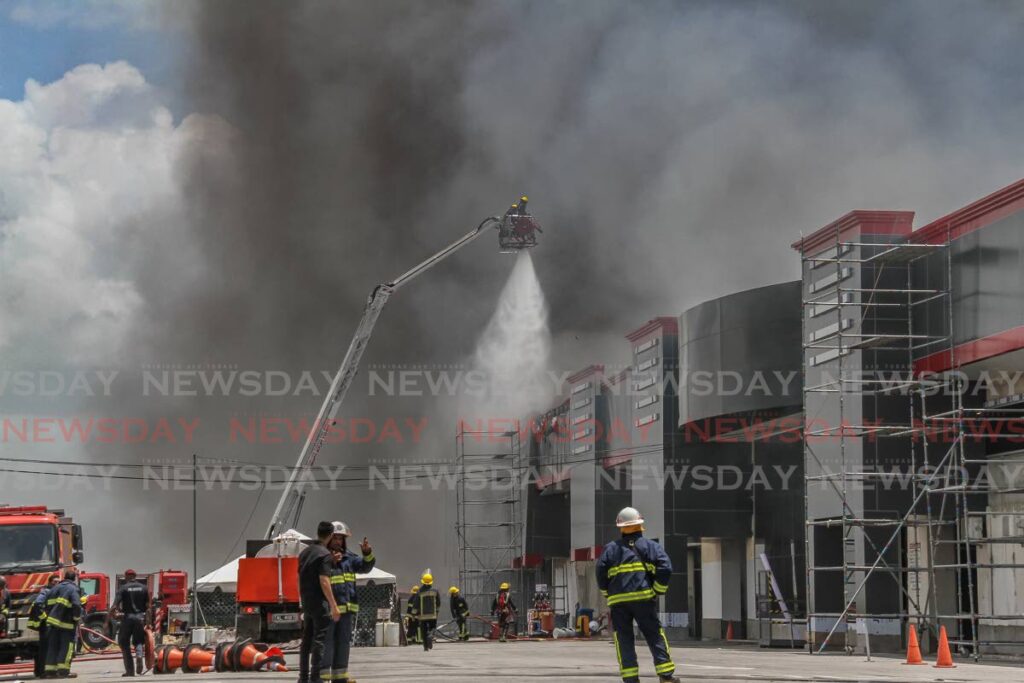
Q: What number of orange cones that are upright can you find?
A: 3